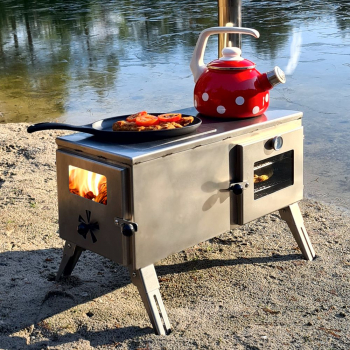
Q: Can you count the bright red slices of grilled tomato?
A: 3